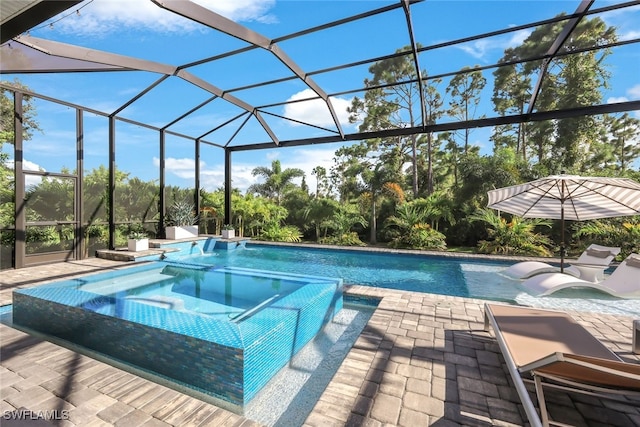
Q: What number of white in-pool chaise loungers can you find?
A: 2